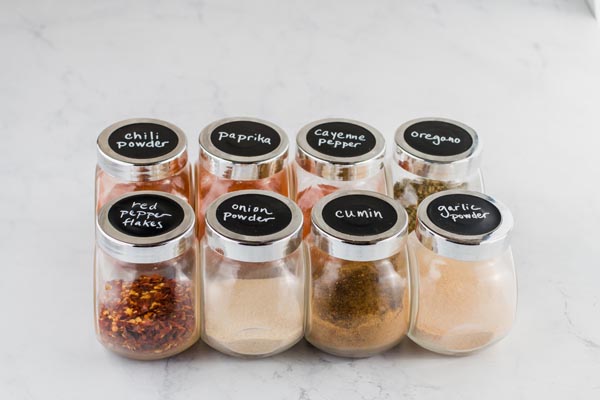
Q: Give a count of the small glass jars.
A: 8